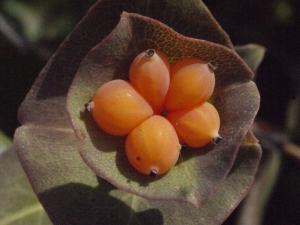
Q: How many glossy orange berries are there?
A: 5